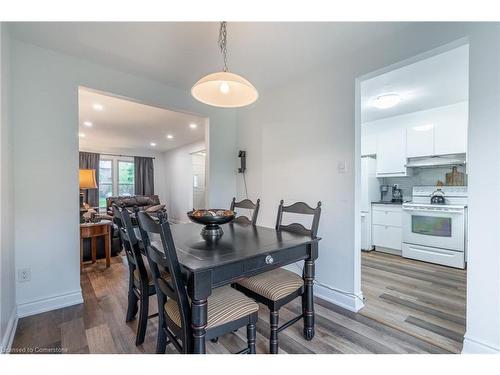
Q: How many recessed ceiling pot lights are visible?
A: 6